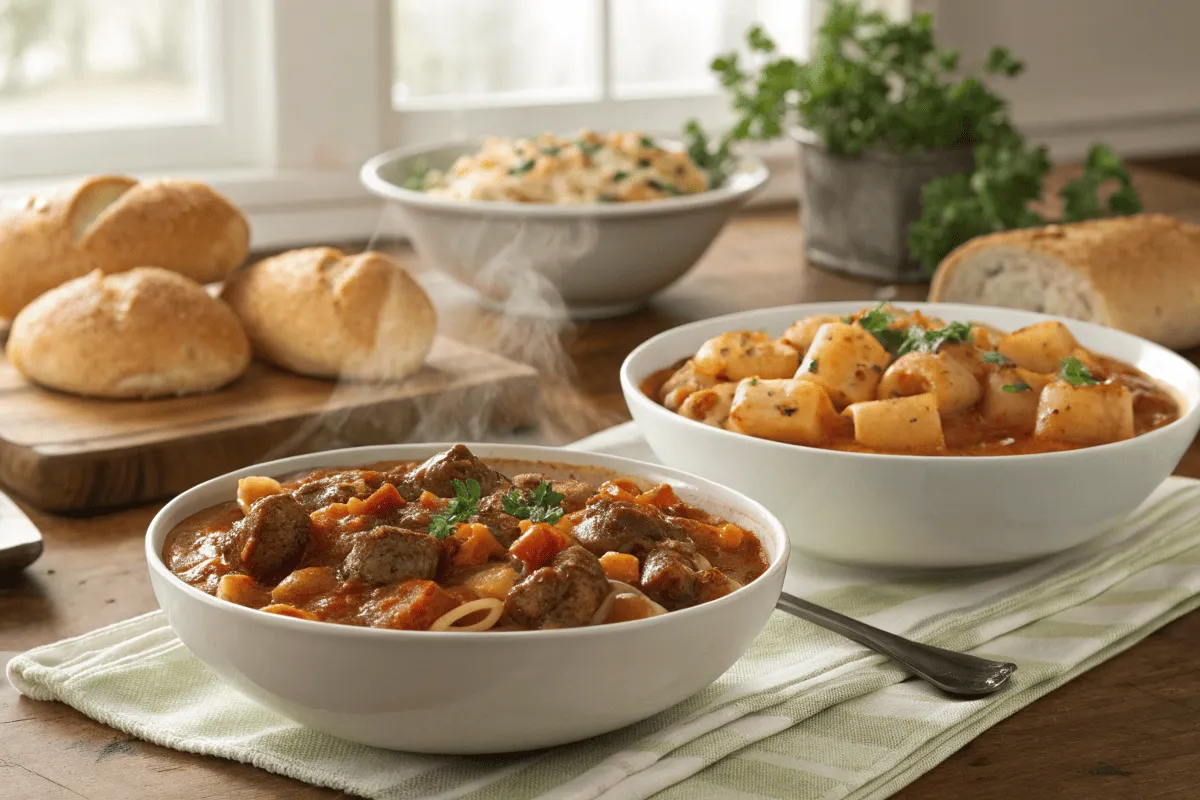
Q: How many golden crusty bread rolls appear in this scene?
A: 3